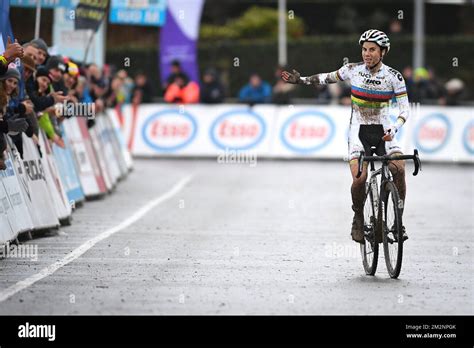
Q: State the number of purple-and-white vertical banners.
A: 1